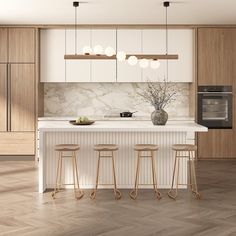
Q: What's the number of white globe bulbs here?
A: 7